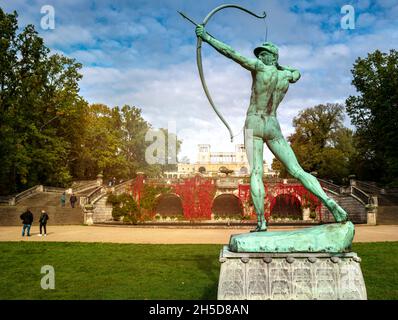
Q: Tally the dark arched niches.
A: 3